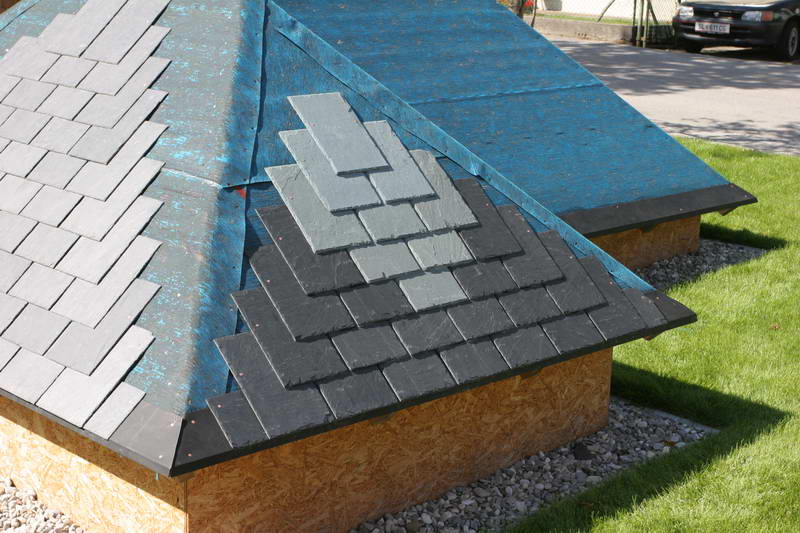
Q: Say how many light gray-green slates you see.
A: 9